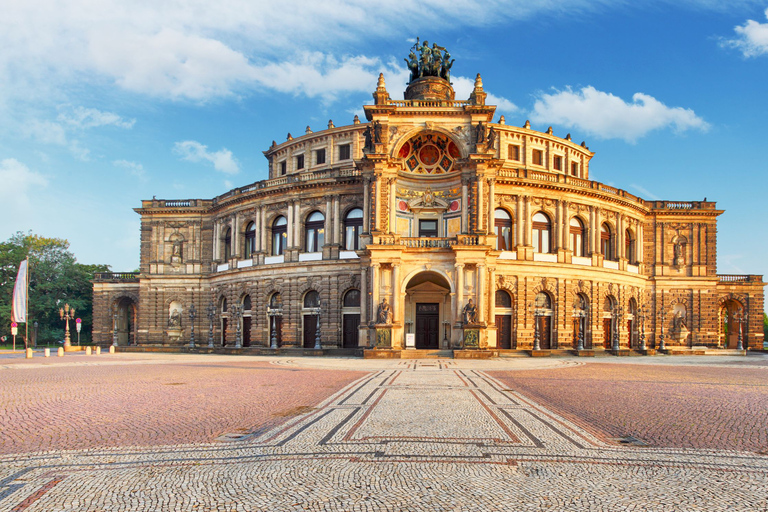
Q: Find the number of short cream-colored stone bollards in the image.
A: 6